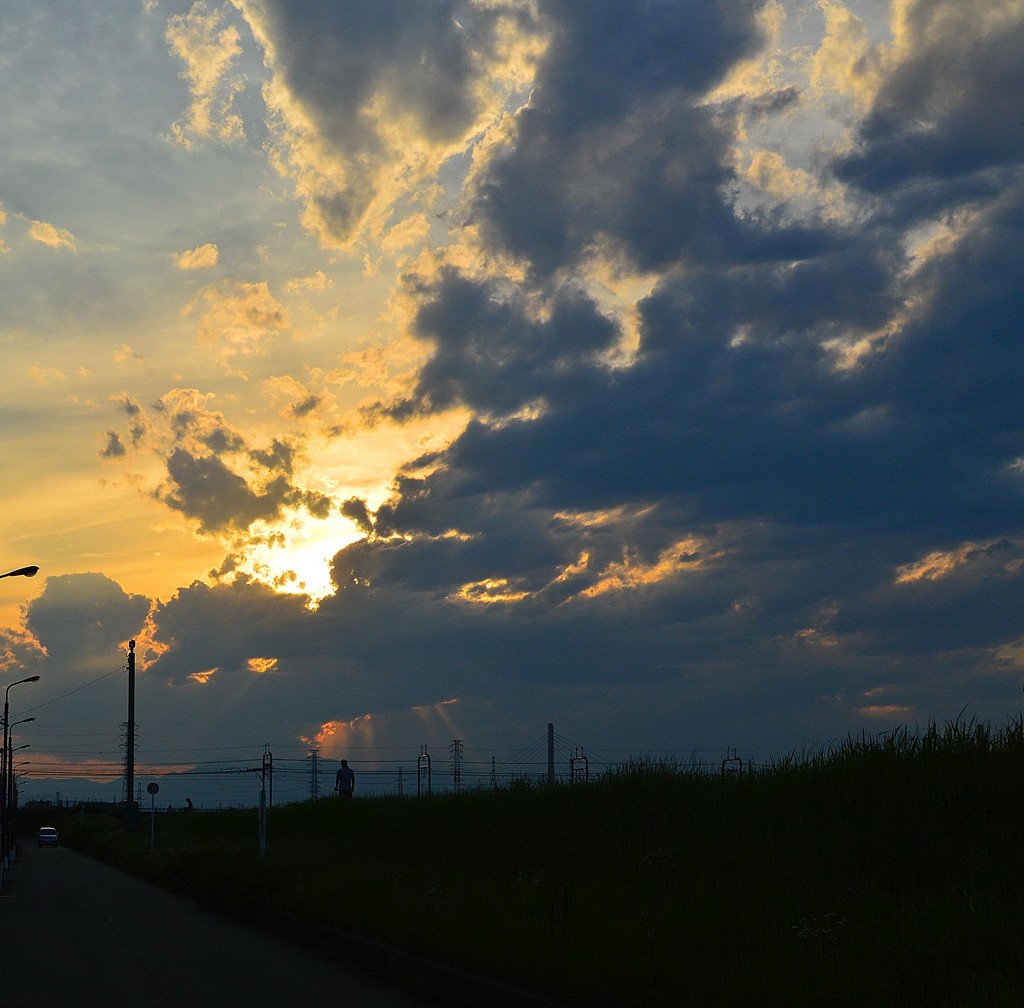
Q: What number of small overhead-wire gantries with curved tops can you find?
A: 4